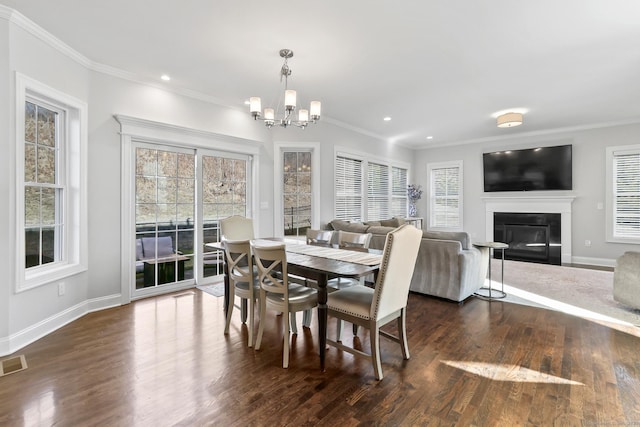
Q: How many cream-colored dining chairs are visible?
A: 6